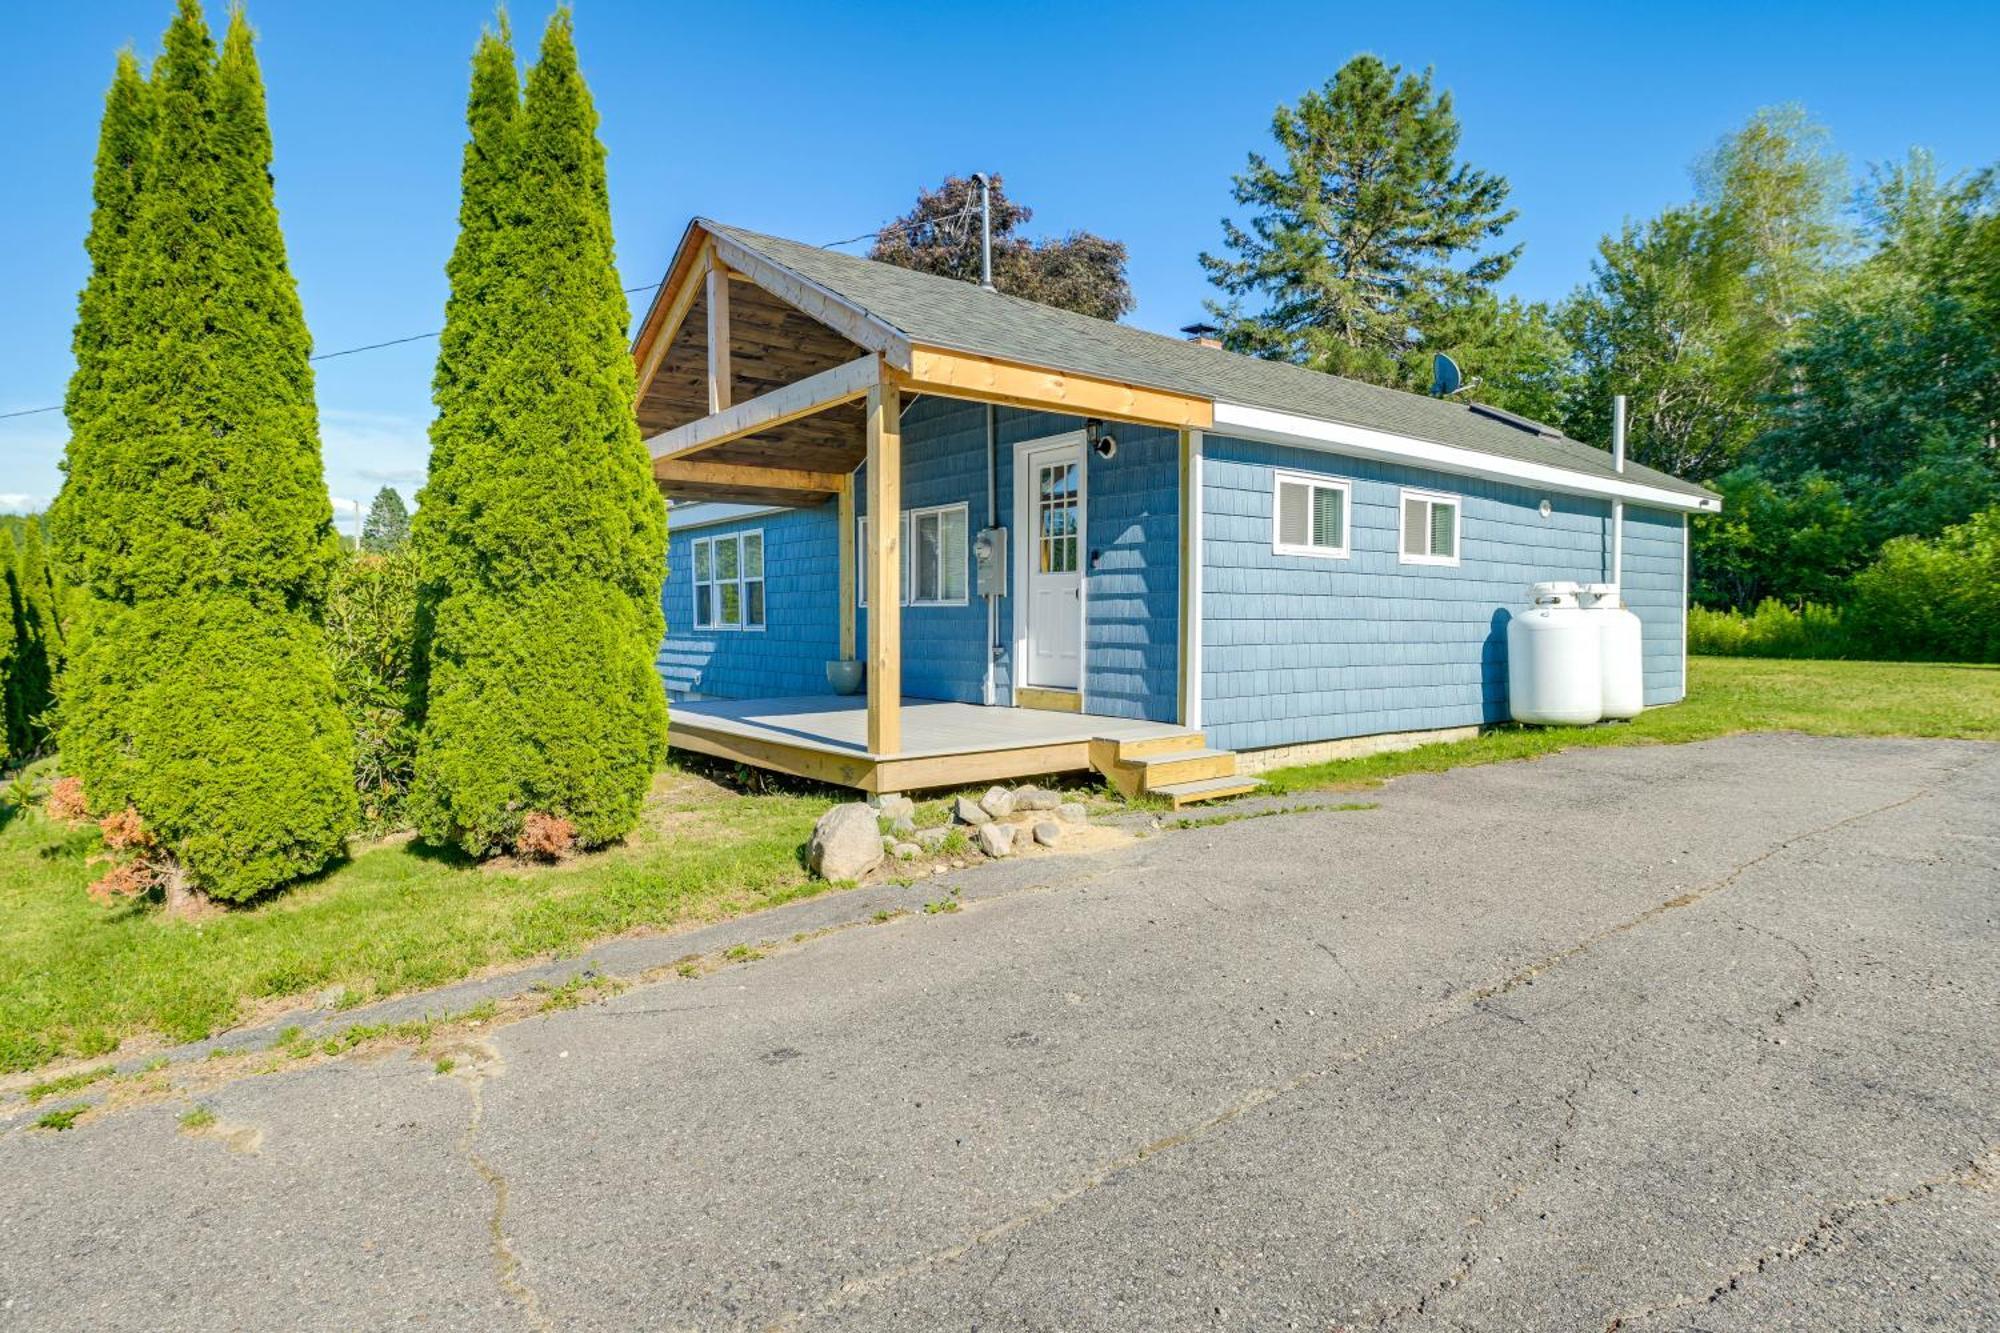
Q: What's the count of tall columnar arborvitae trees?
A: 2